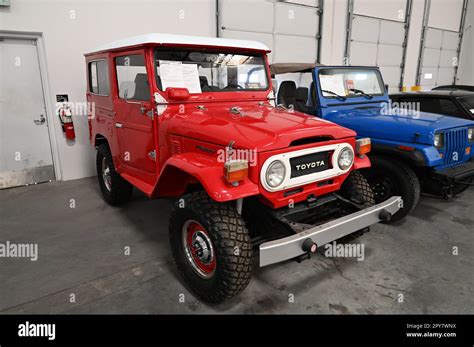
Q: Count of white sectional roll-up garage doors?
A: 3